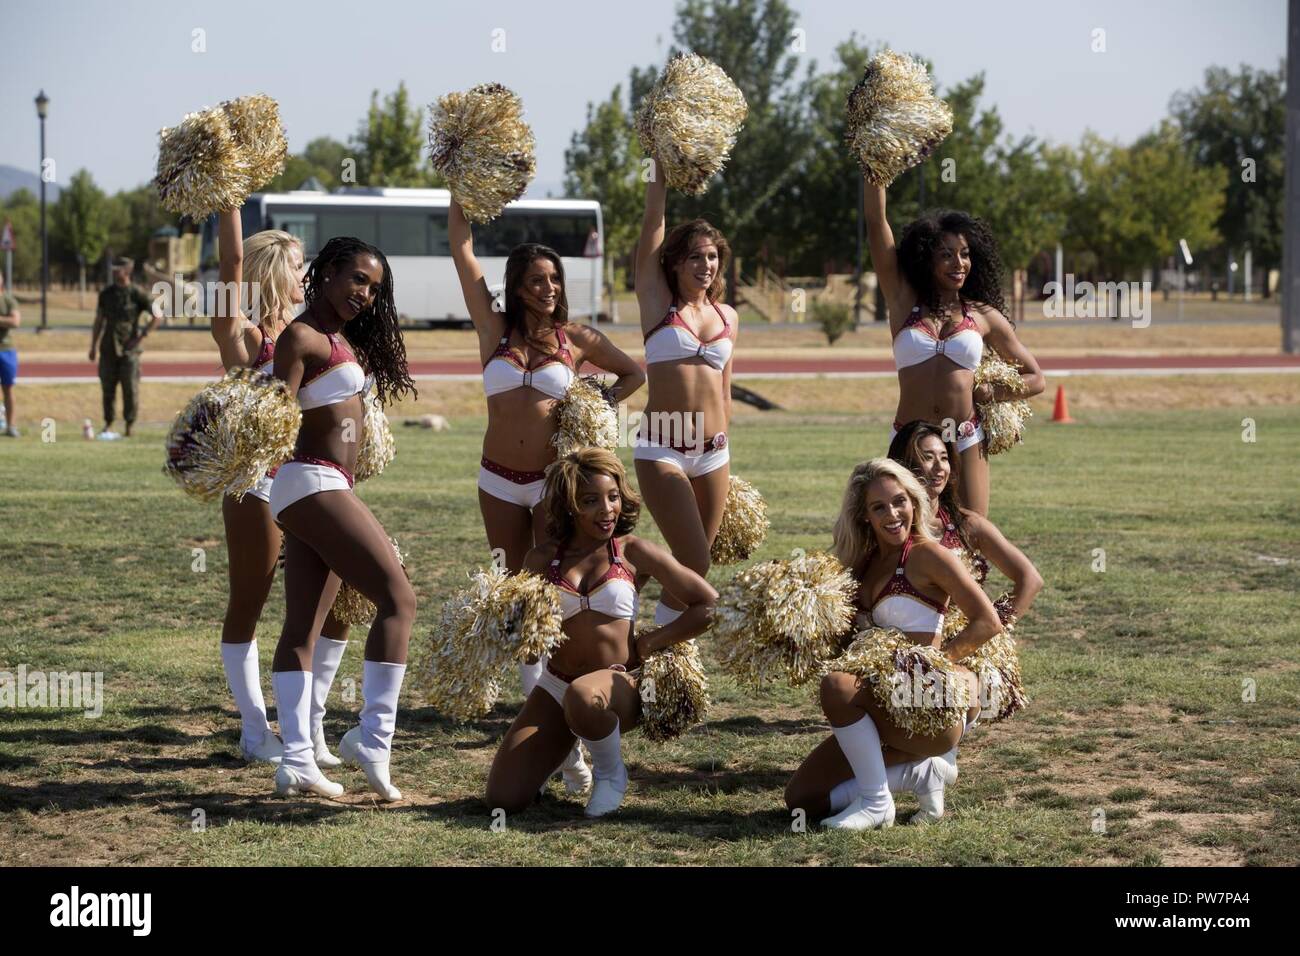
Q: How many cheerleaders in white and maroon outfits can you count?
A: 8